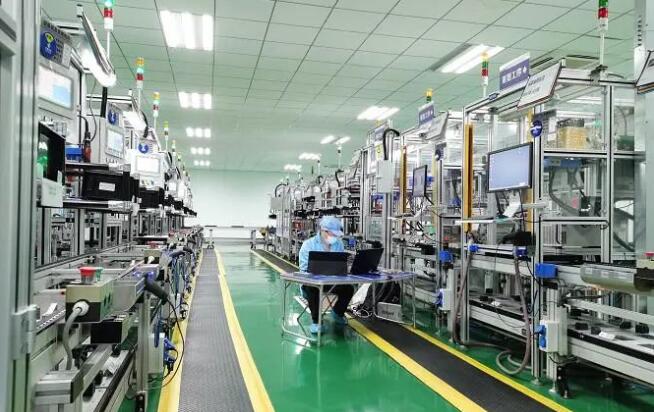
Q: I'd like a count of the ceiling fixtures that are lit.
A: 10